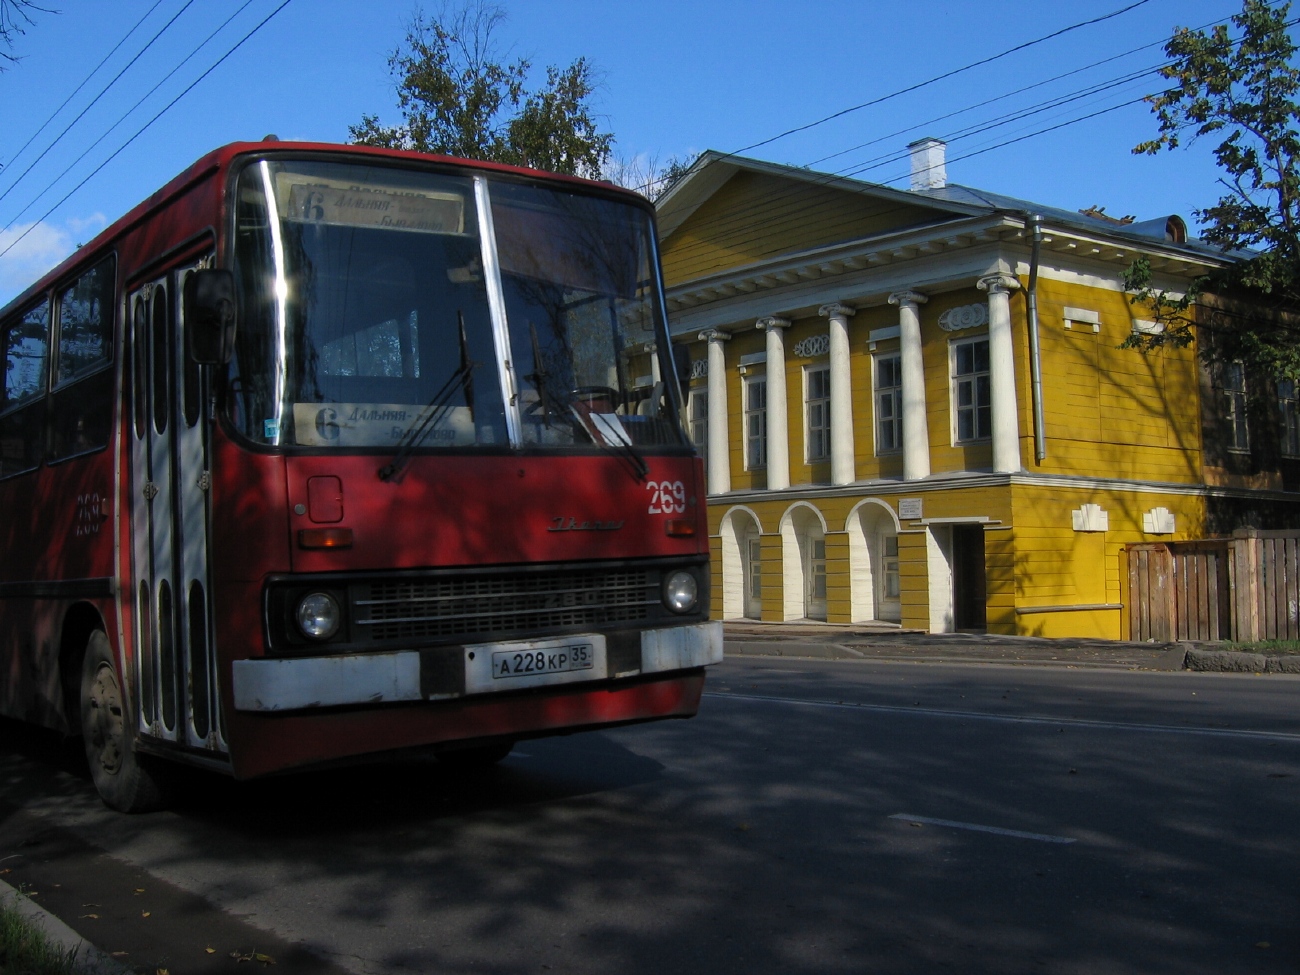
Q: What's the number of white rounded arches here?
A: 3